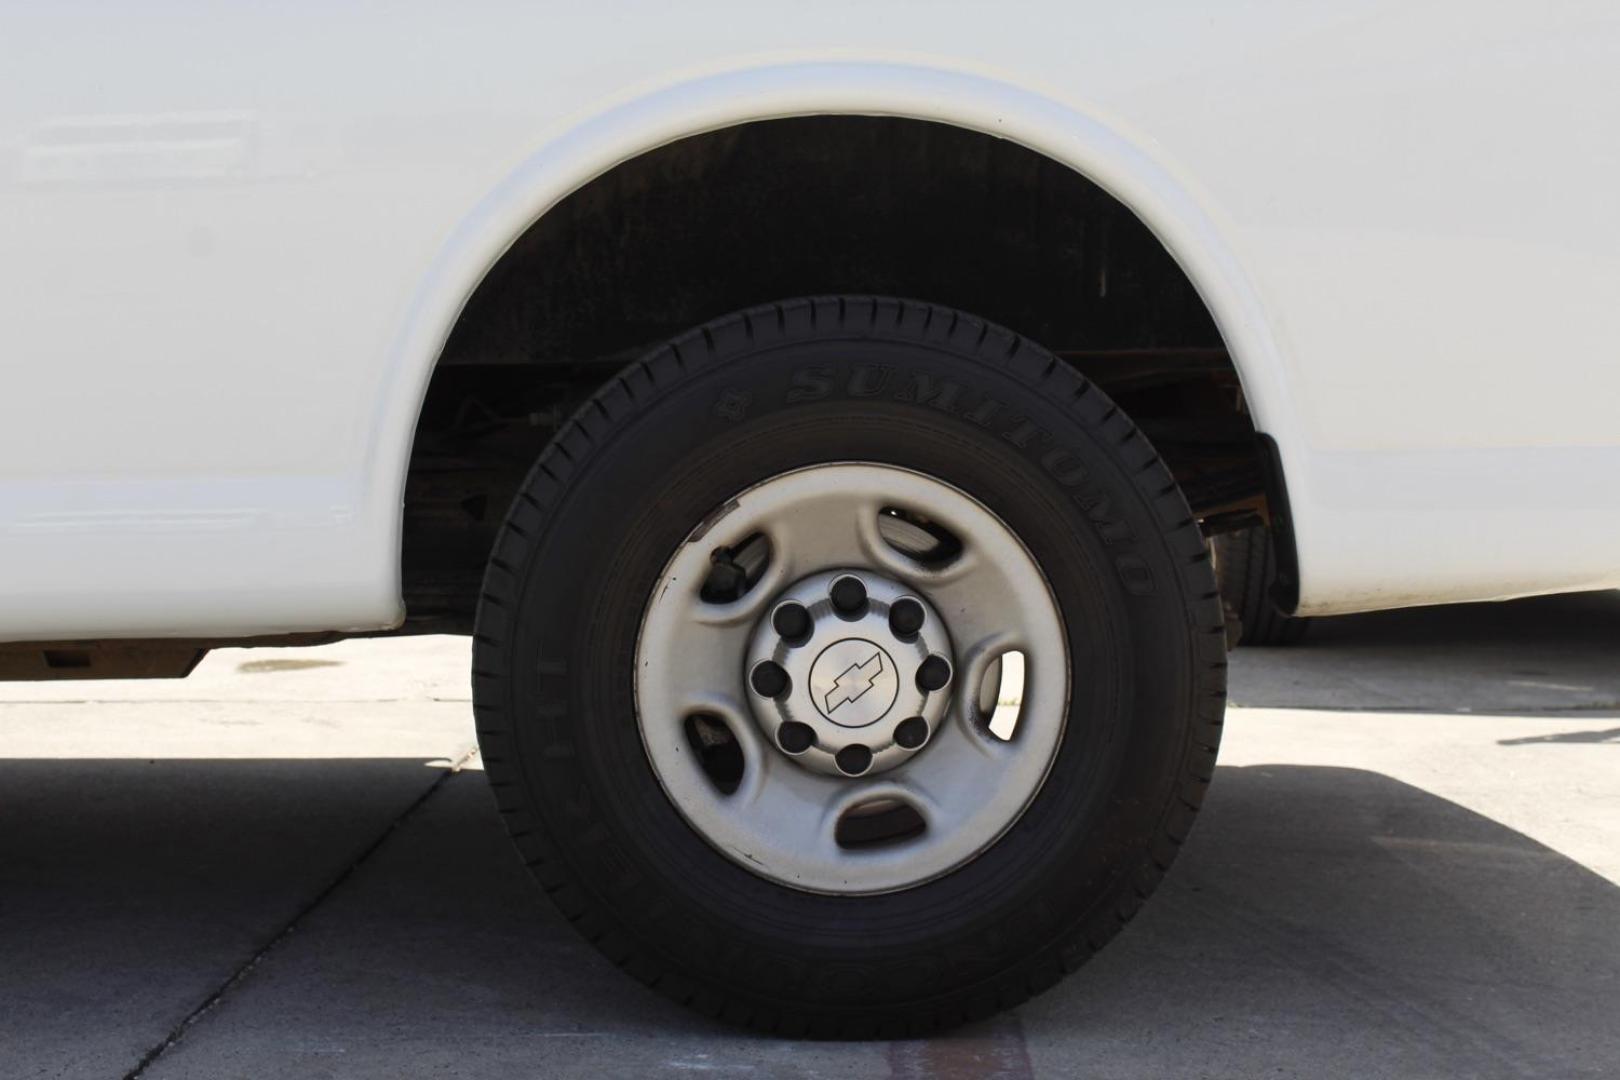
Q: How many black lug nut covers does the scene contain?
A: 8